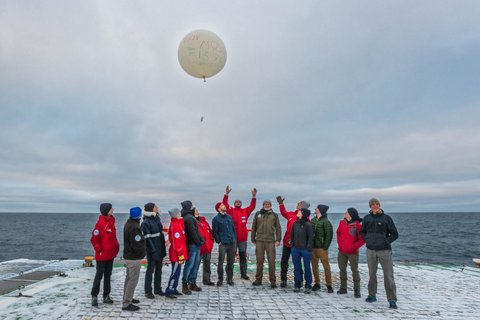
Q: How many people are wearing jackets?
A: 14